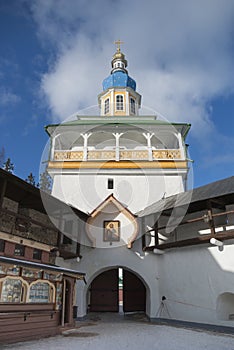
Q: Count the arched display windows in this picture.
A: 2